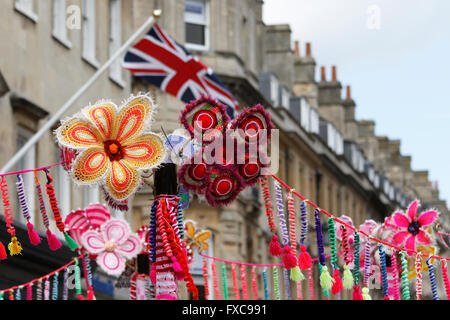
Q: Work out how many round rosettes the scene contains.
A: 5